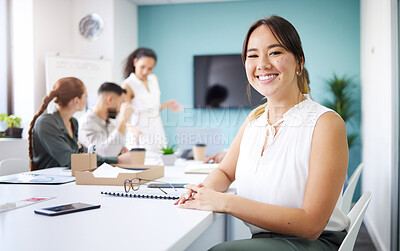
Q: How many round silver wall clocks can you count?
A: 1